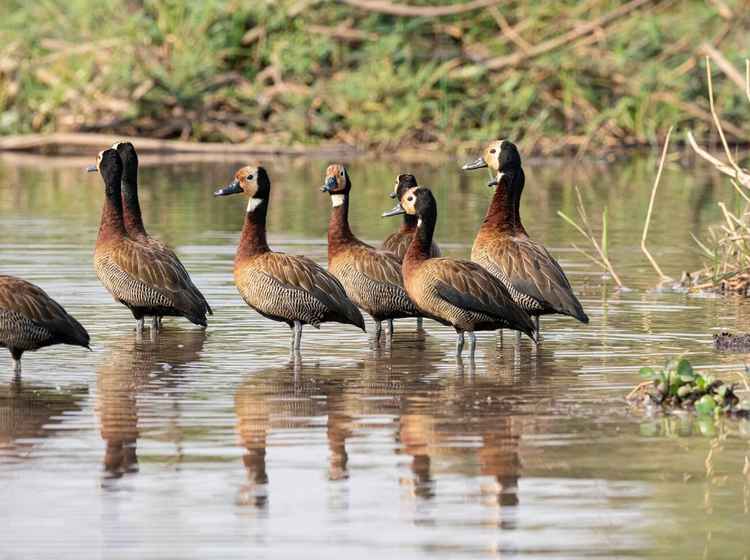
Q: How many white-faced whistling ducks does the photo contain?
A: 9